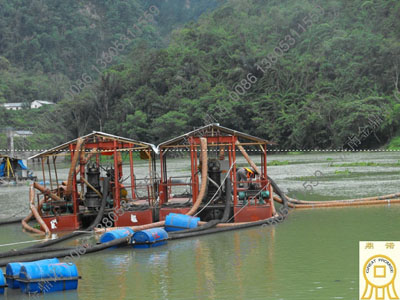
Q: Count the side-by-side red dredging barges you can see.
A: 2